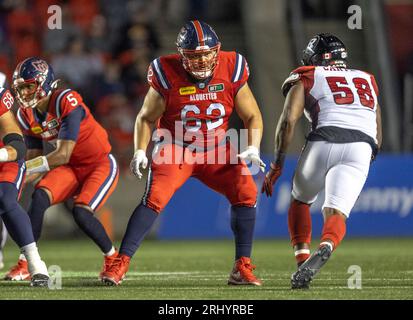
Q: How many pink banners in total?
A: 0